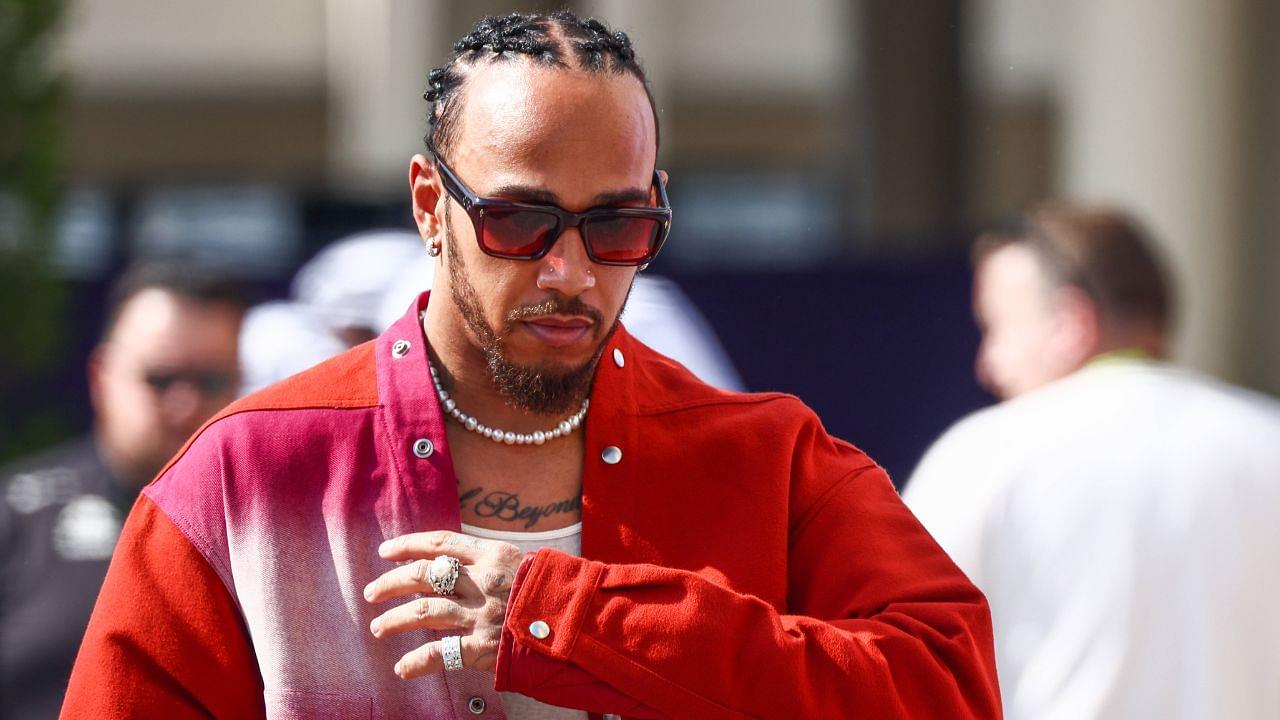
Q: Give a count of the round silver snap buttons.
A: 6